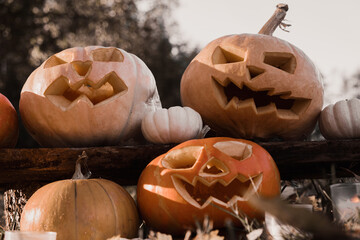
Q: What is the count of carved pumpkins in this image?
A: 3